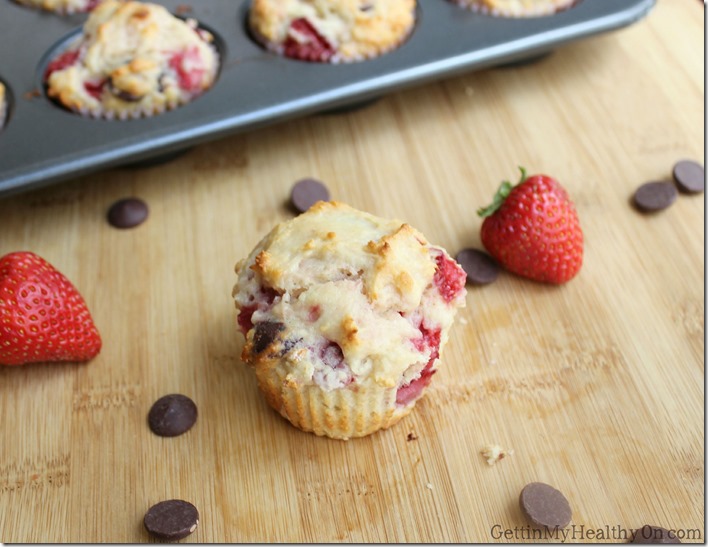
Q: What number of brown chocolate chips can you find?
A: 9